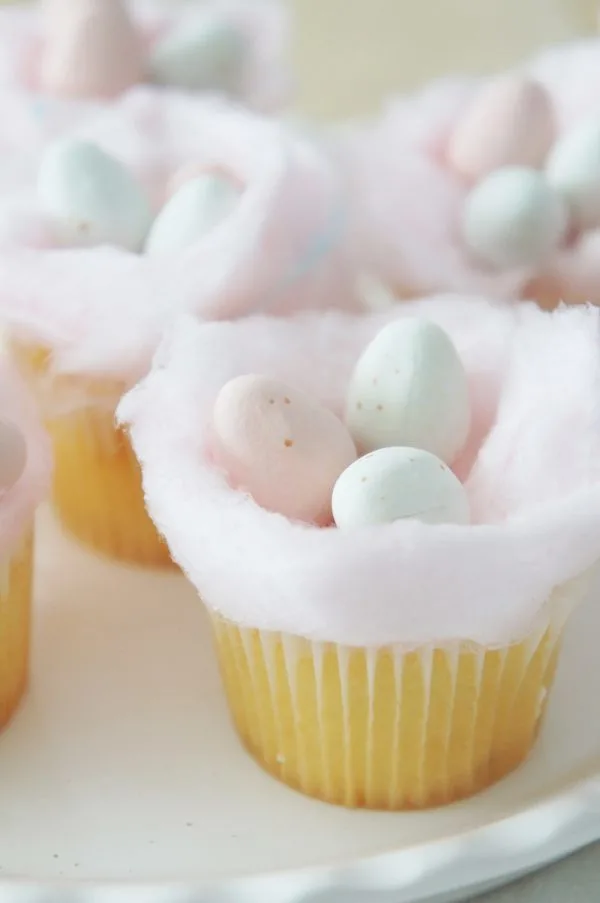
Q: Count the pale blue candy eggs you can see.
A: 7